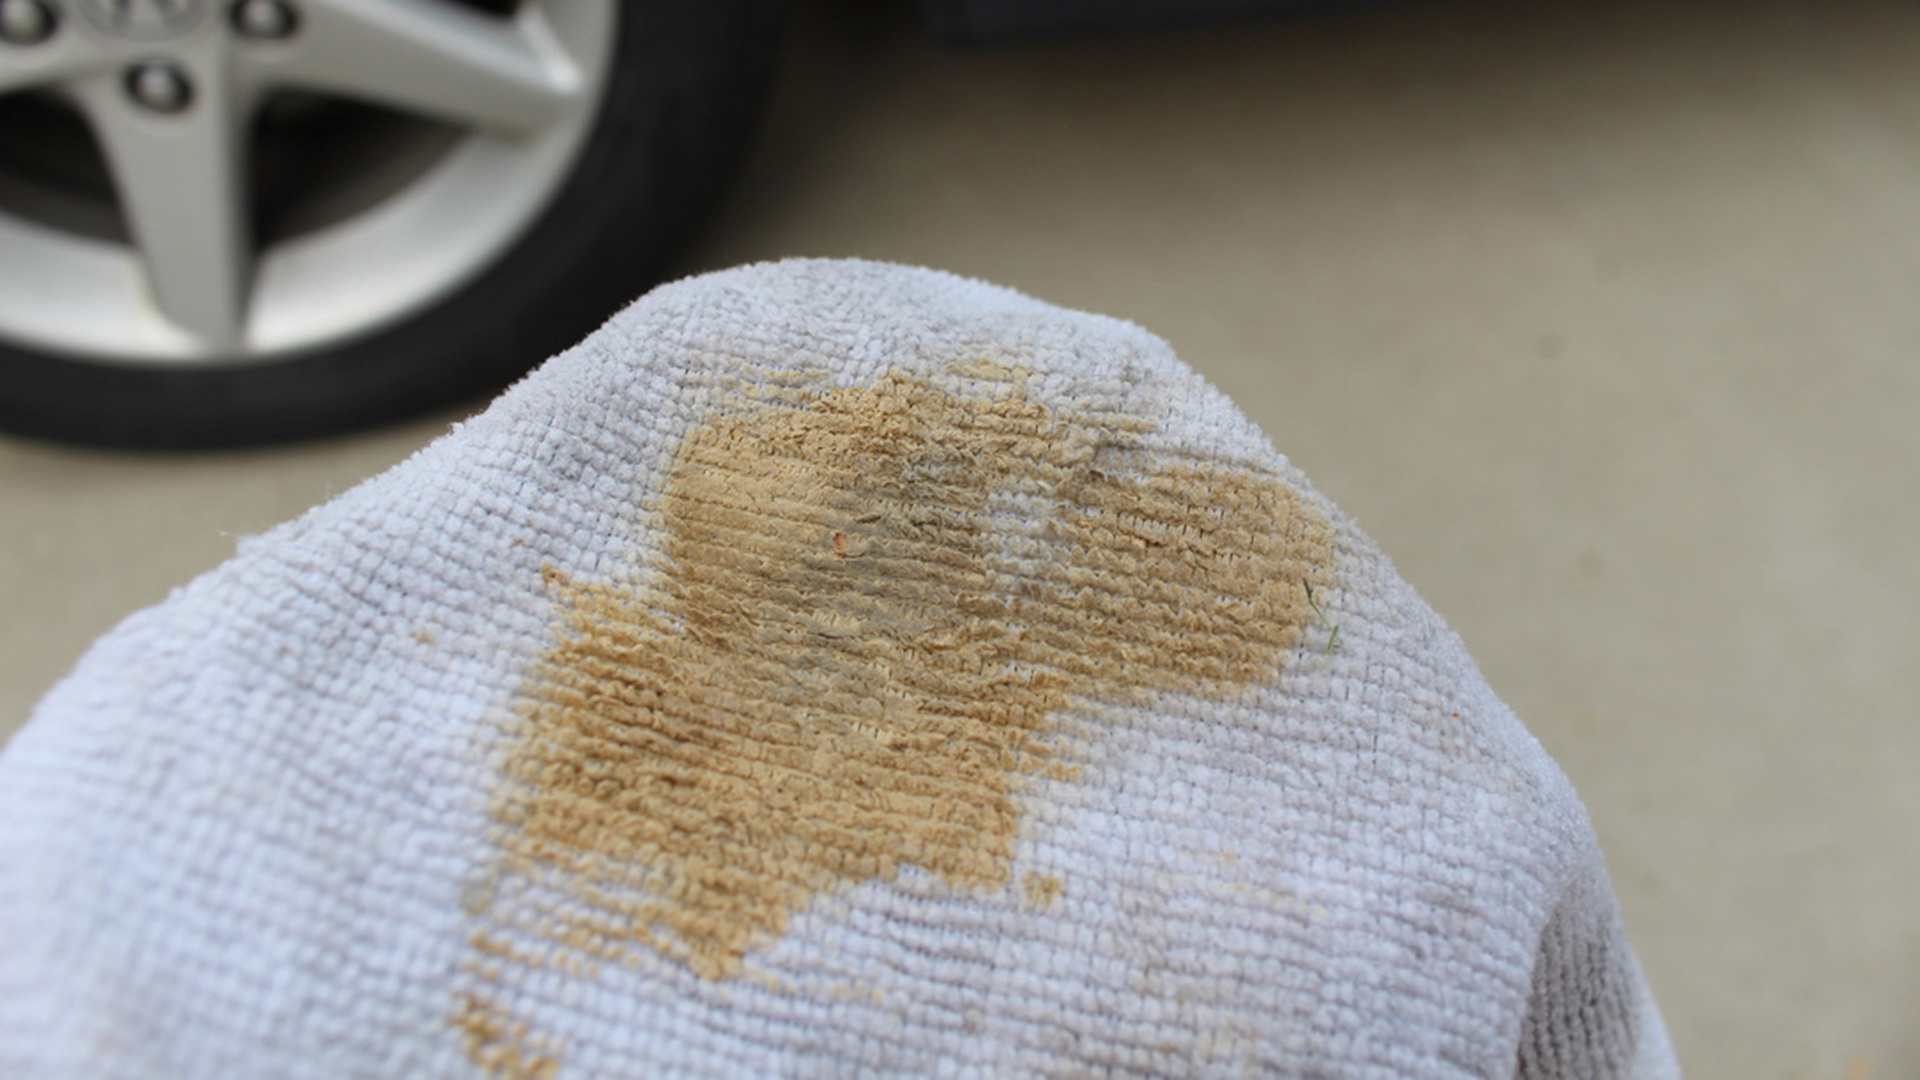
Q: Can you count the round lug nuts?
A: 3